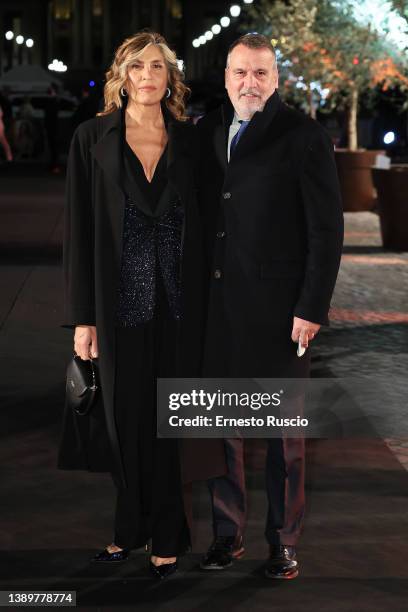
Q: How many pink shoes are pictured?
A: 0